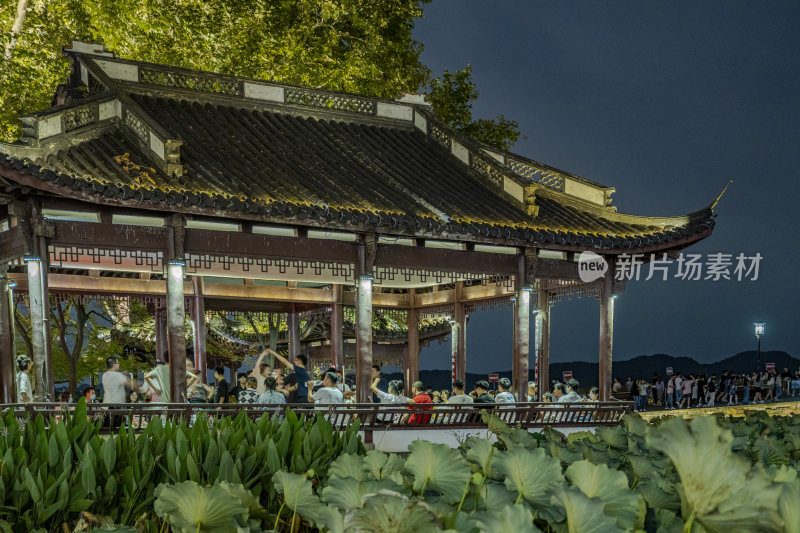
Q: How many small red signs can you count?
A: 4